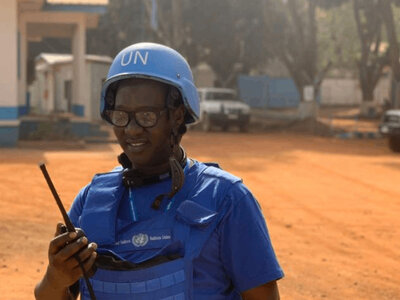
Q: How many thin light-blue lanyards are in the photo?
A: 1